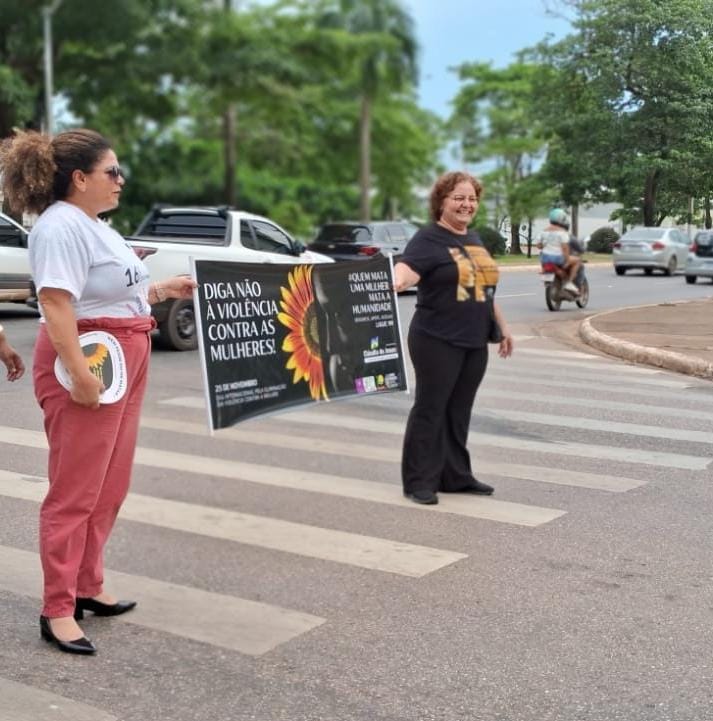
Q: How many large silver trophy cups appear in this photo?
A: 0